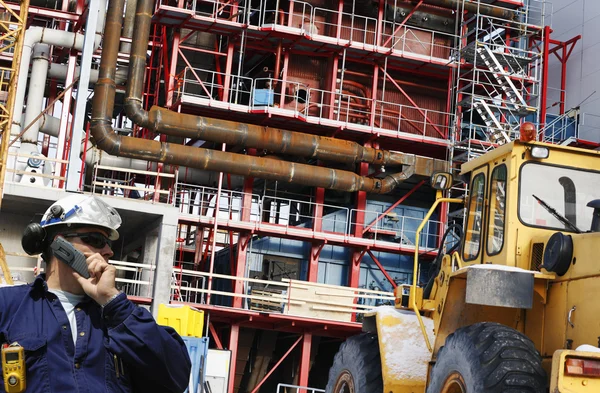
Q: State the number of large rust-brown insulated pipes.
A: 2